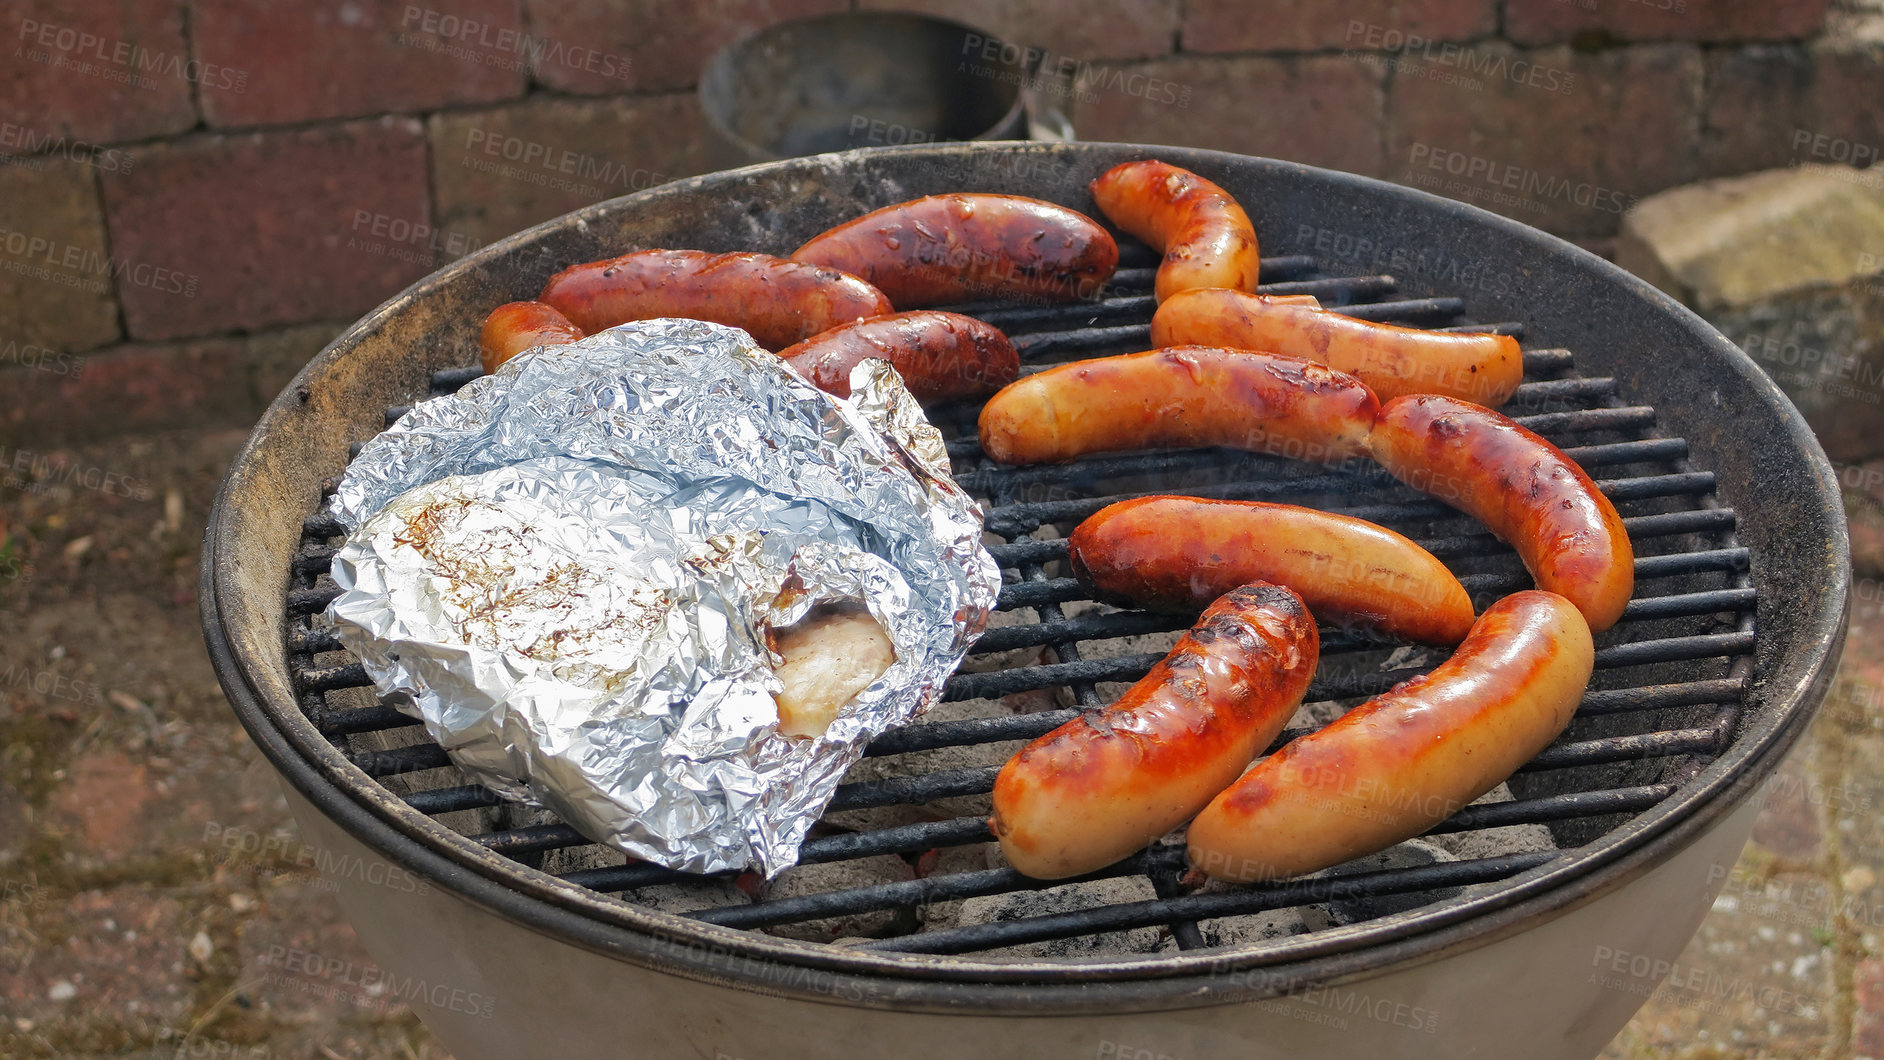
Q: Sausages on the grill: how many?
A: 11